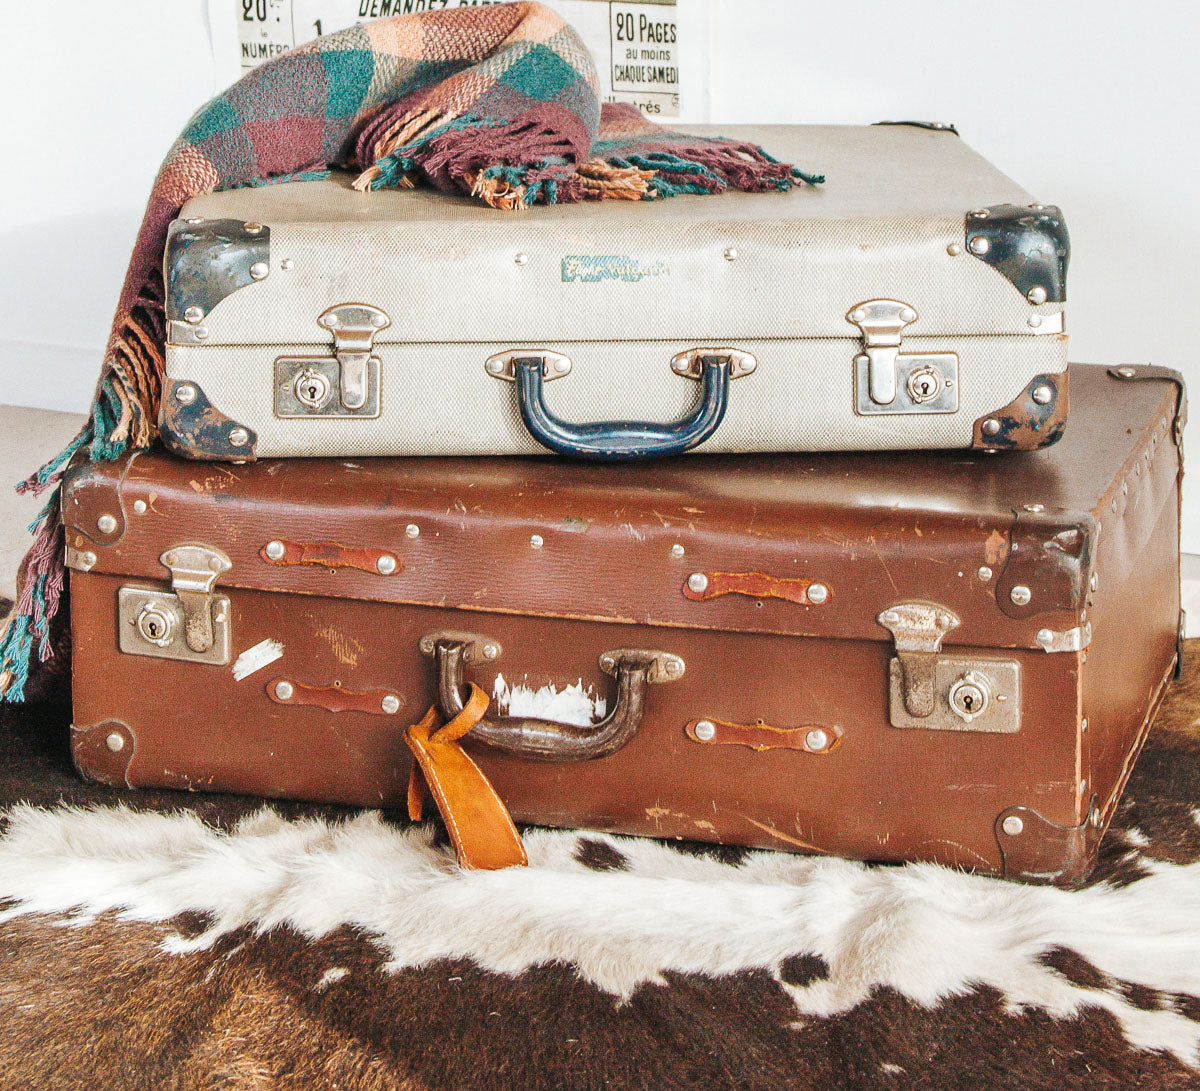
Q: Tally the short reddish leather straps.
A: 4